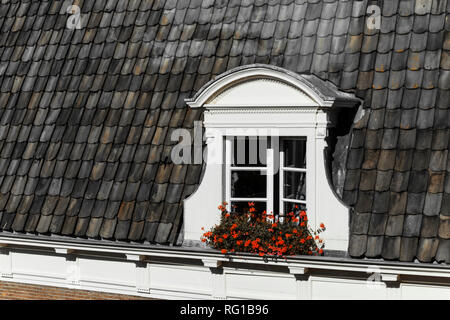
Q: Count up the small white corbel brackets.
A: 5